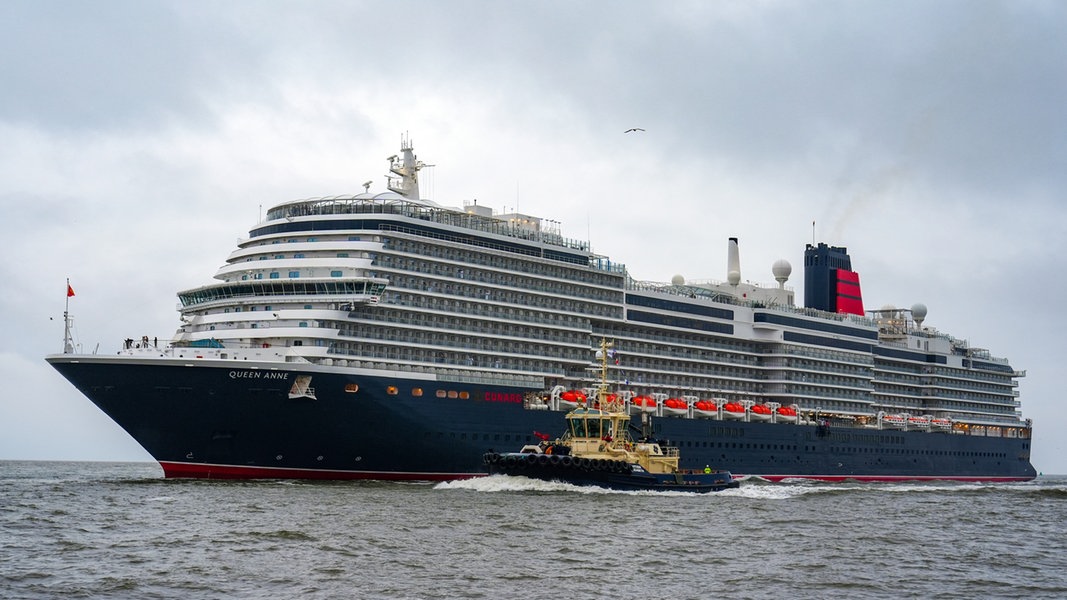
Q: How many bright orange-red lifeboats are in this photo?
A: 8